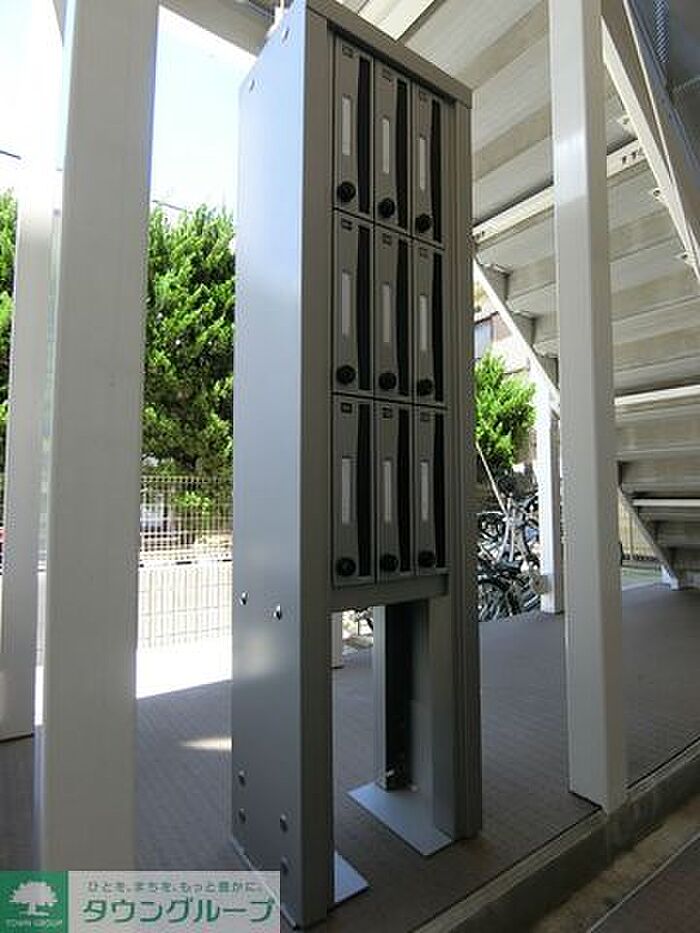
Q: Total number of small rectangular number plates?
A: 9